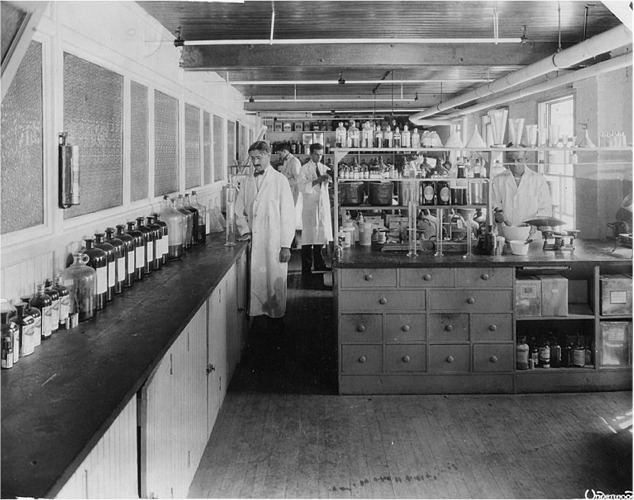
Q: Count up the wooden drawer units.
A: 13